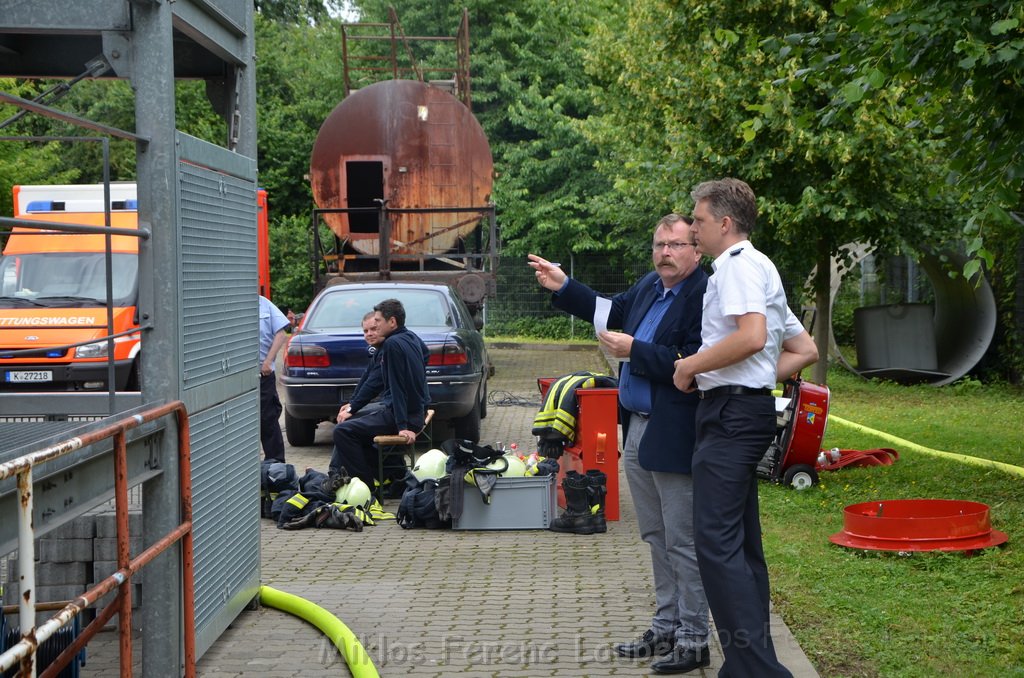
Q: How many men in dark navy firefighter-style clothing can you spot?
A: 2